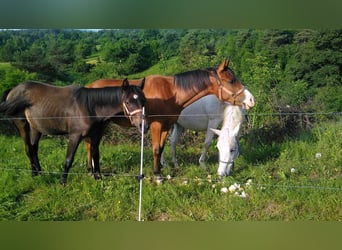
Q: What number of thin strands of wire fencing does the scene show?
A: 2